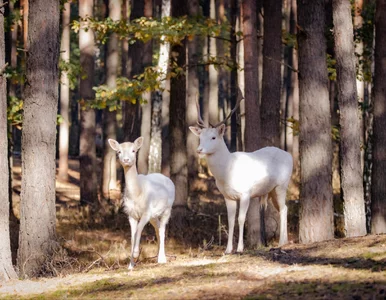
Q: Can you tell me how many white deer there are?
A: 2